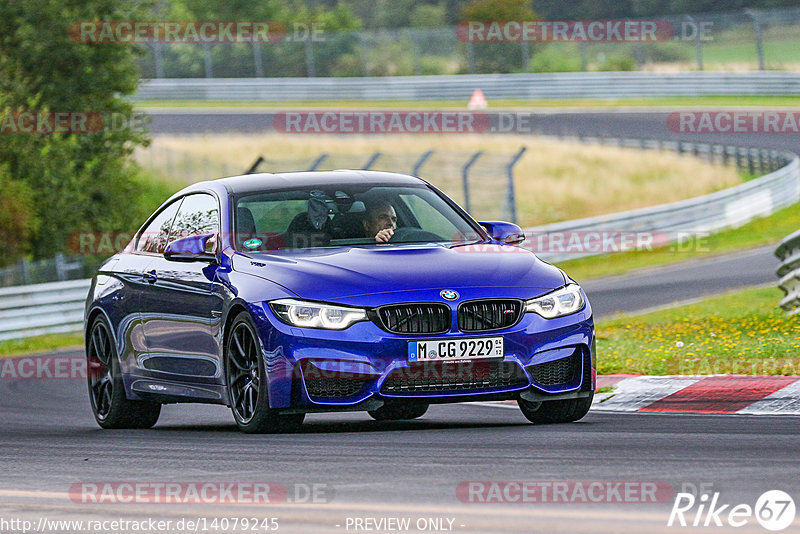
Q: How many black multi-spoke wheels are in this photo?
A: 2